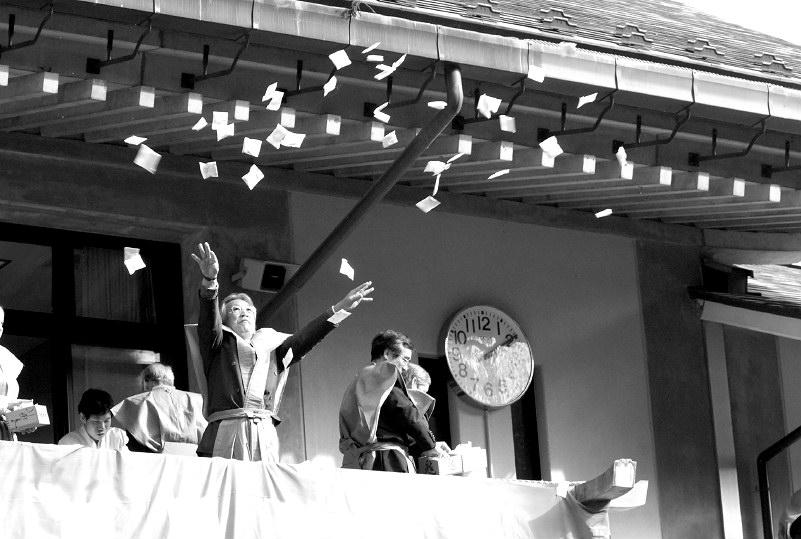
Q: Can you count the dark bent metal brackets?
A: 10